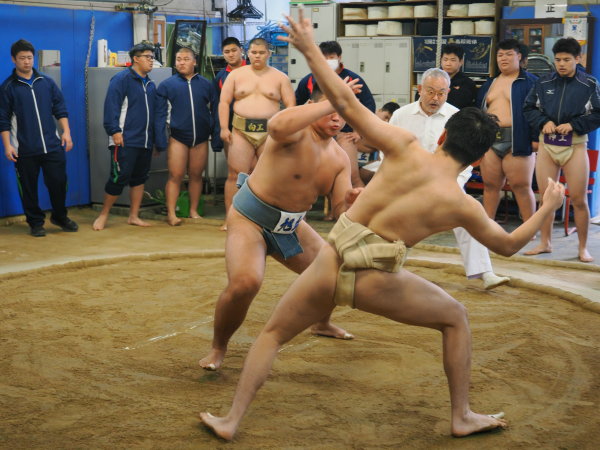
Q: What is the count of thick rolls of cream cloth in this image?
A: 11